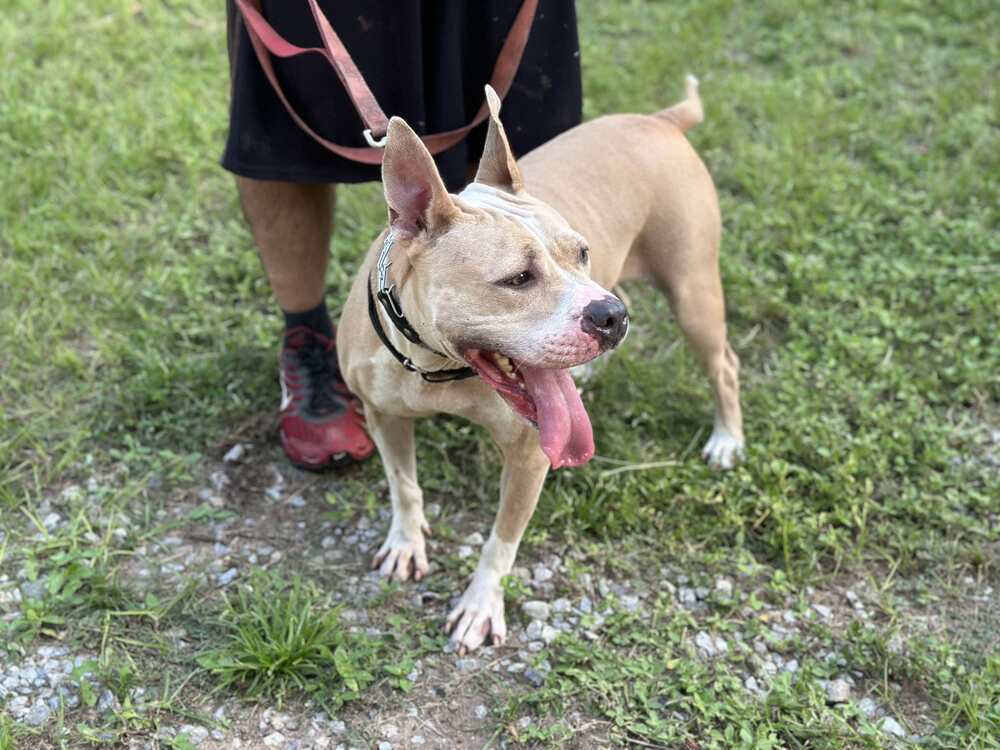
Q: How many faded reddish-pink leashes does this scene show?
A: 1